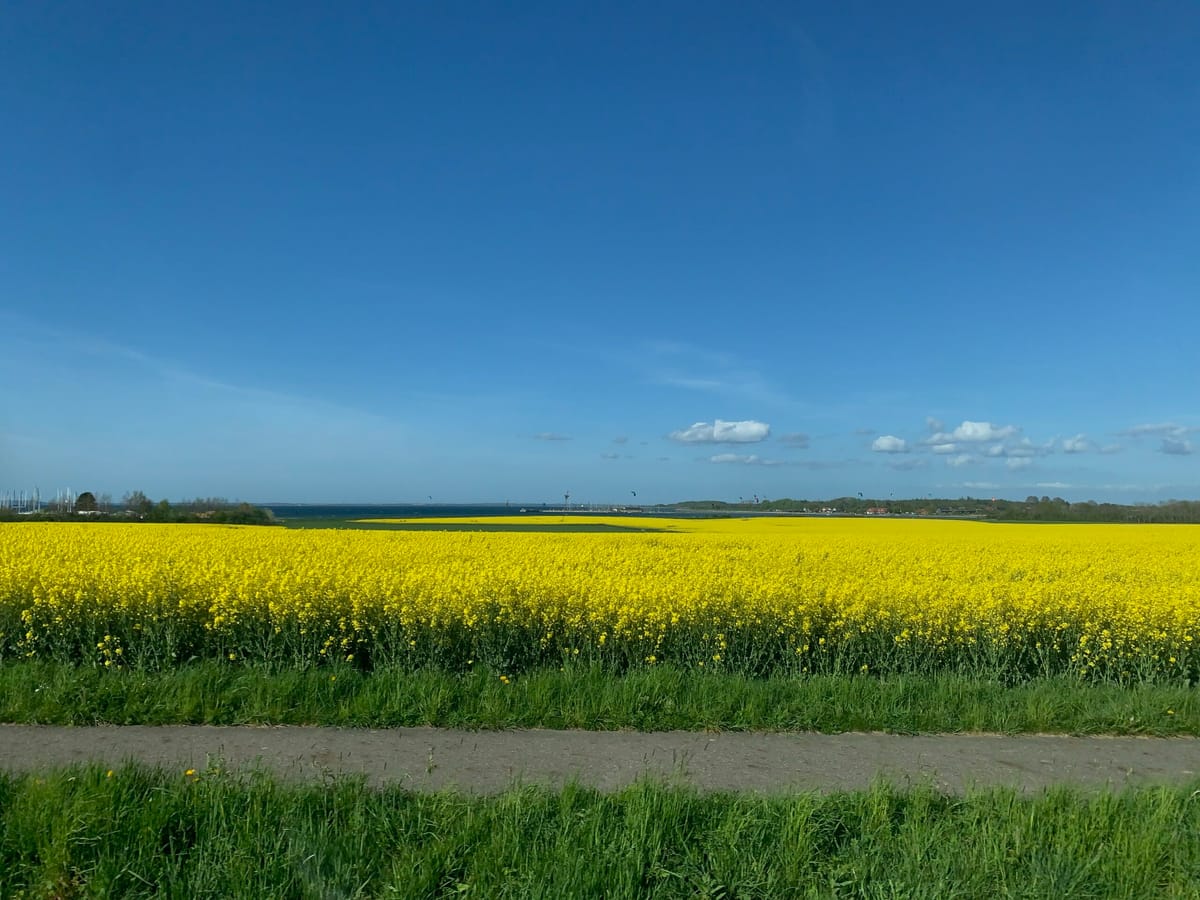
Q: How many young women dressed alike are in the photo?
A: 0